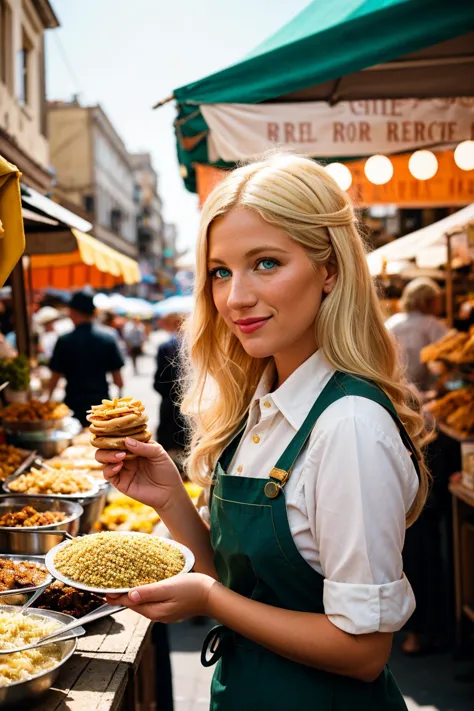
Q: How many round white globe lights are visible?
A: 4